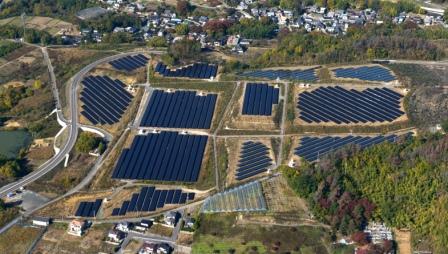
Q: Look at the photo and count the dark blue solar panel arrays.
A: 13